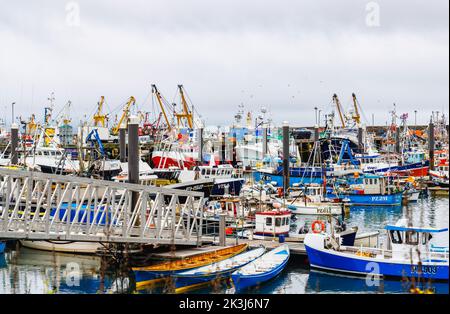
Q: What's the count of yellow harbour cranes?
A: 6